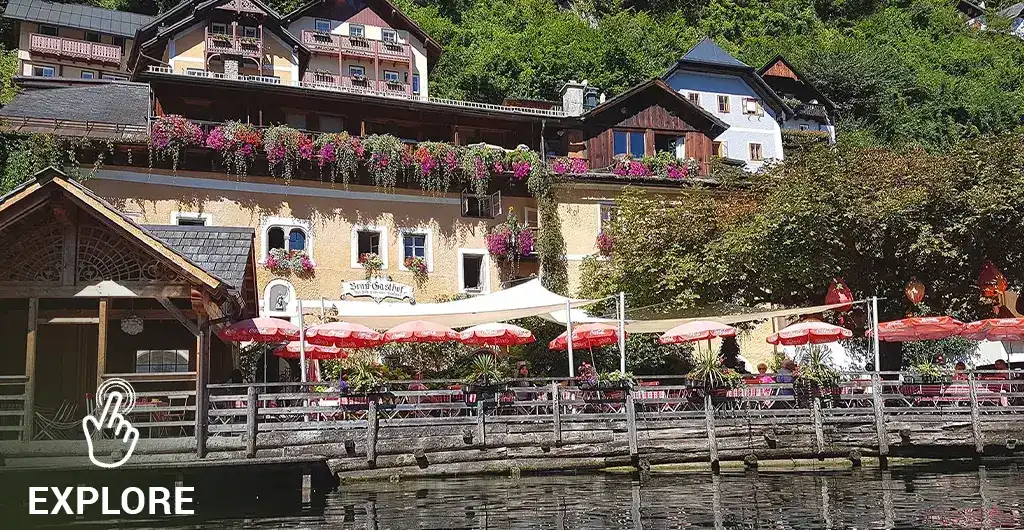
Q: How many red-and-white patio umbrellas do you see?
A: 10